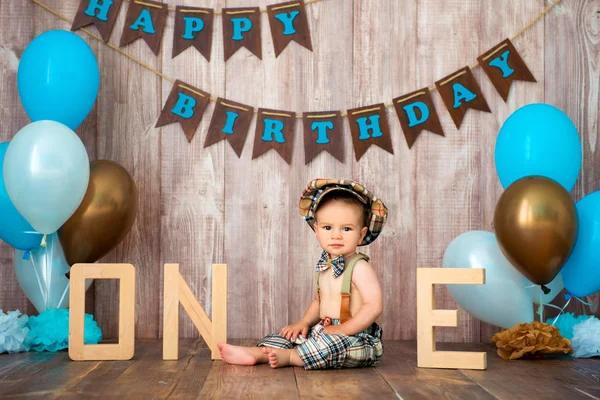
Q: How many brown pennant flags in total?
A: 13